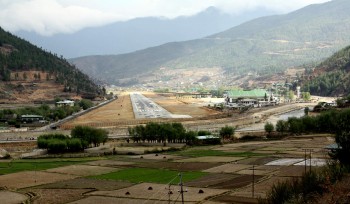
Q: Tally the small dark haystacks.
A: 7